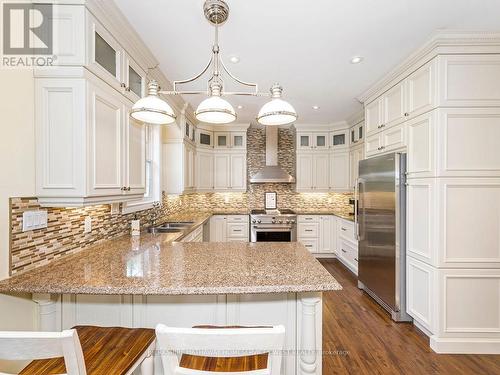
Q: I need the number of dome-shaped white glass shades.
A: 3